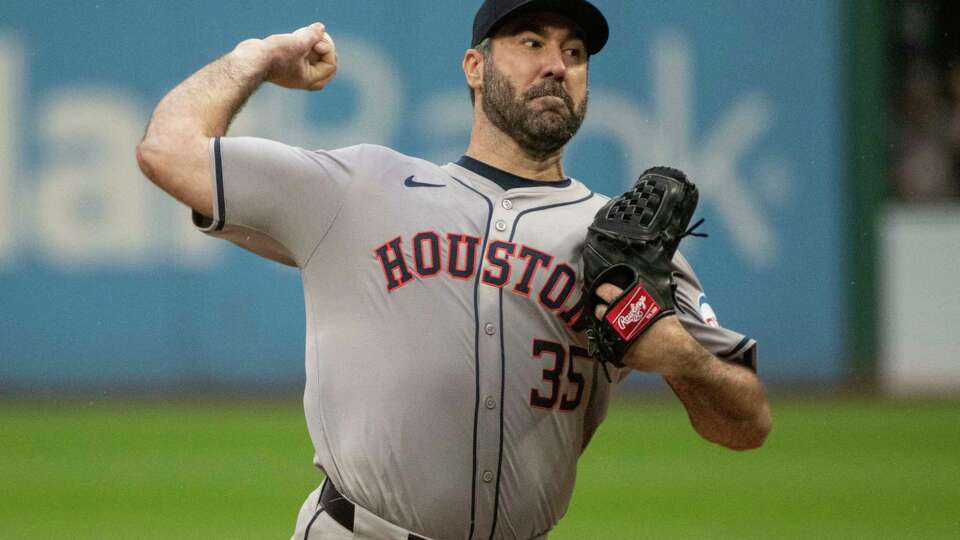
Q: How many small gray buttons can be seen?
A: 5